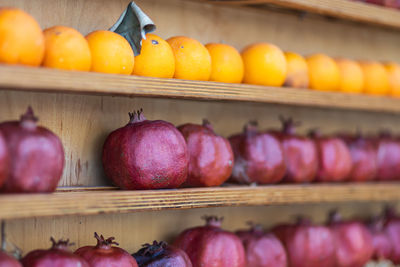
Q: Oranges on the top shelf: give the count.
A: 12